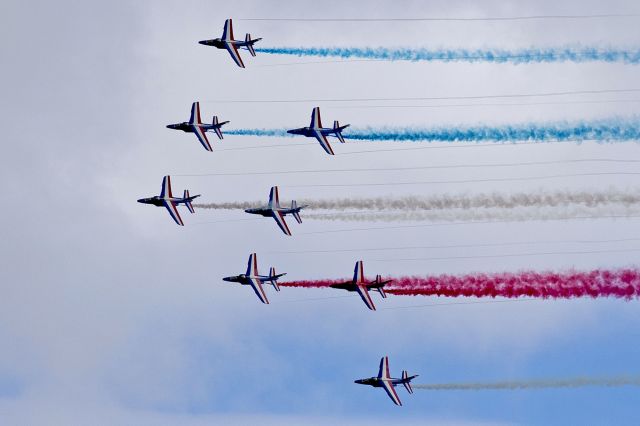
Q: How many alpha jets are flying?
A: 8